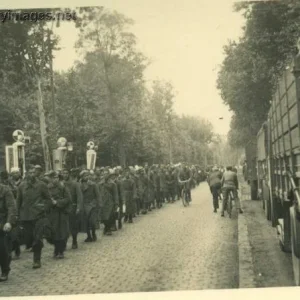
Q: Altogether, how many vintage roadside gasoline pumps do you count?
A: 3